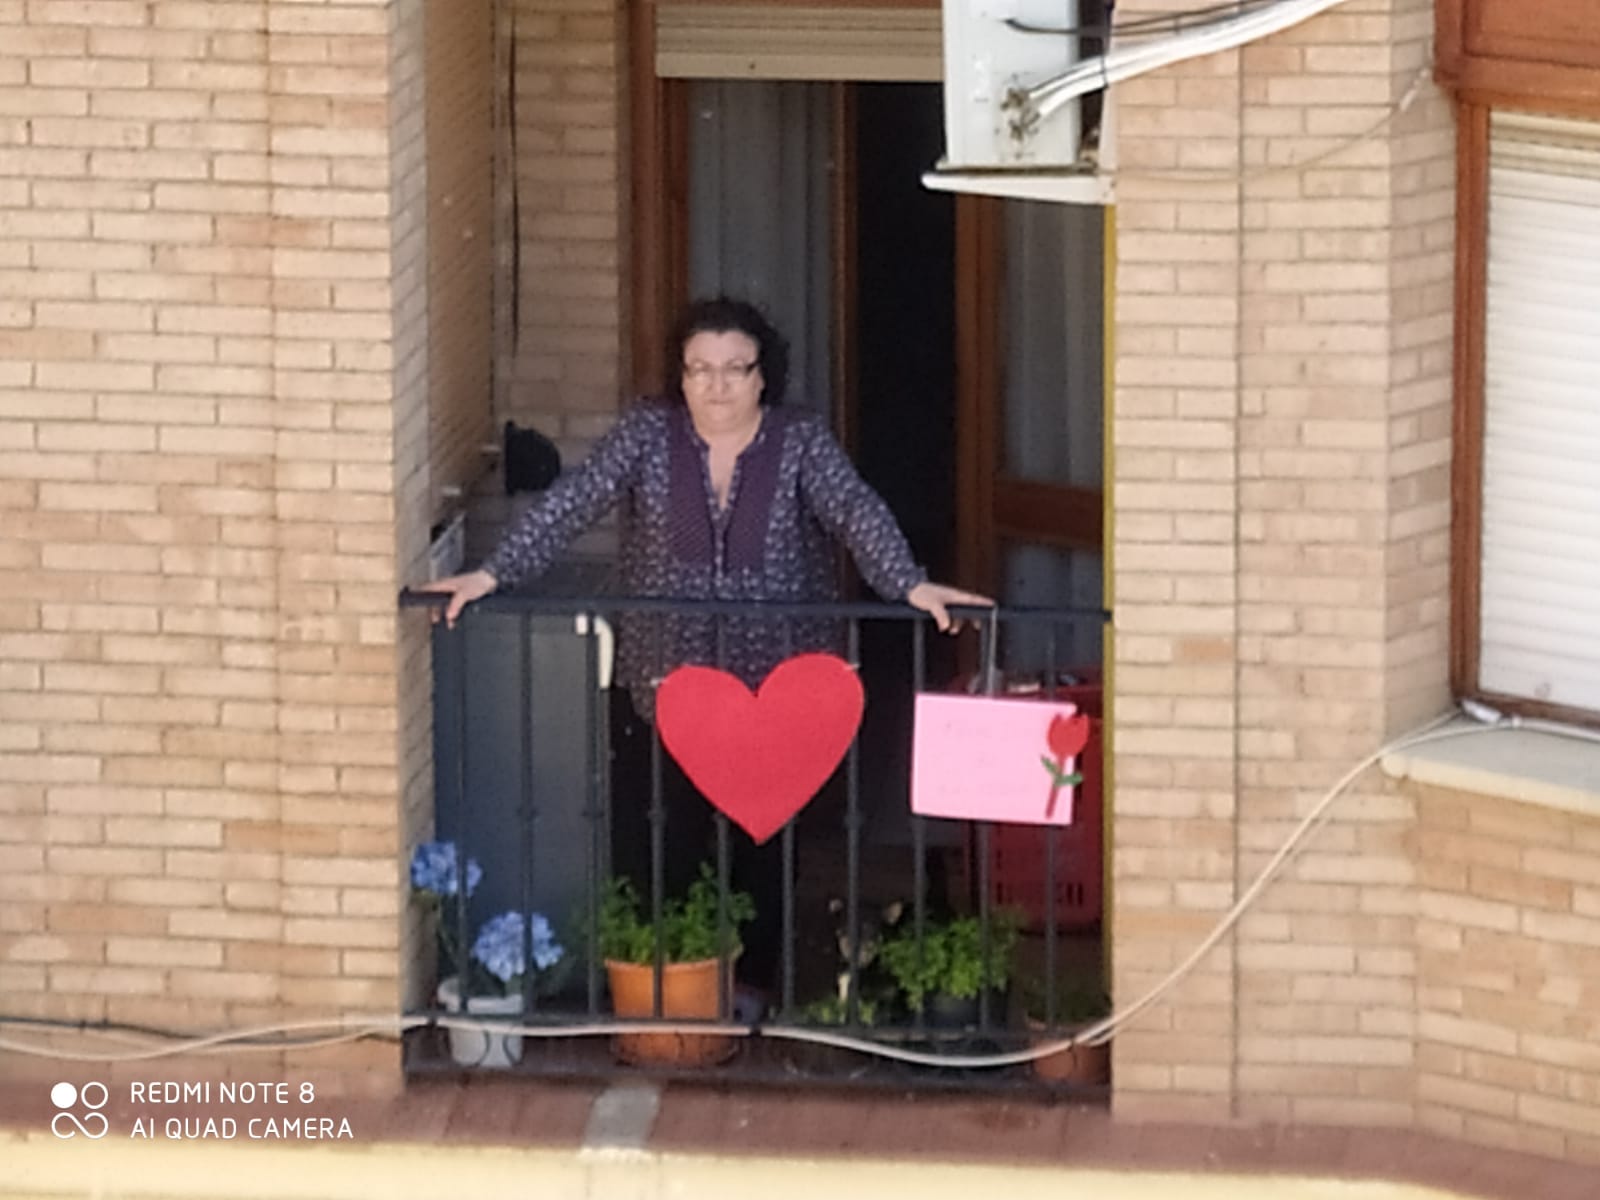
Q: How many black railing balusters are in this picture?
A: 10